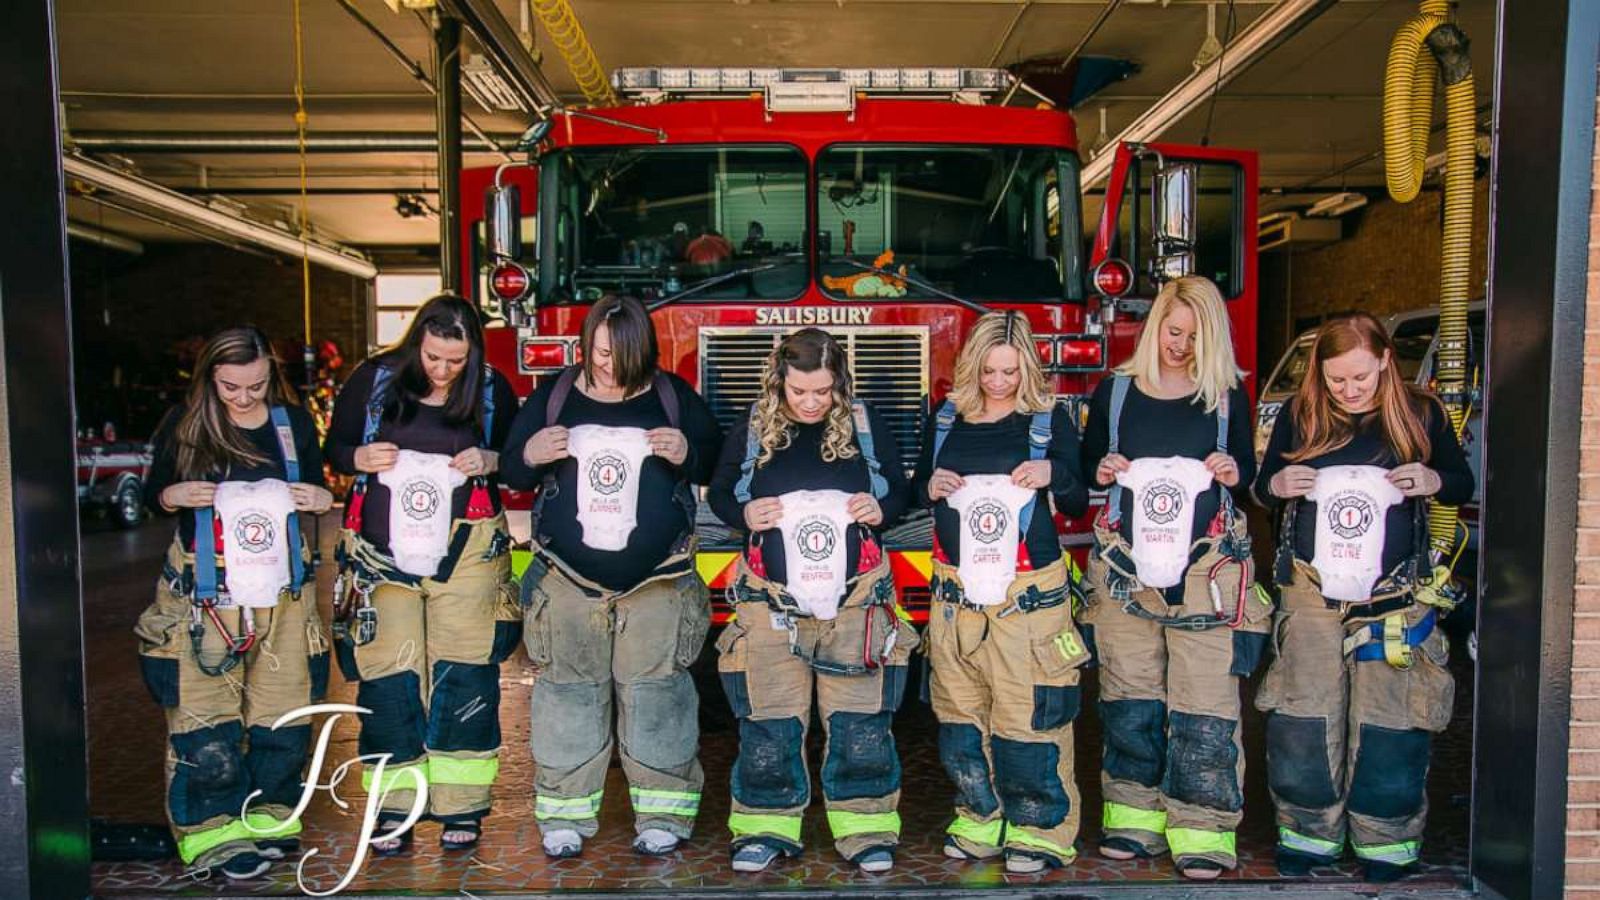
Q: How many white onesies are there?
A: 7